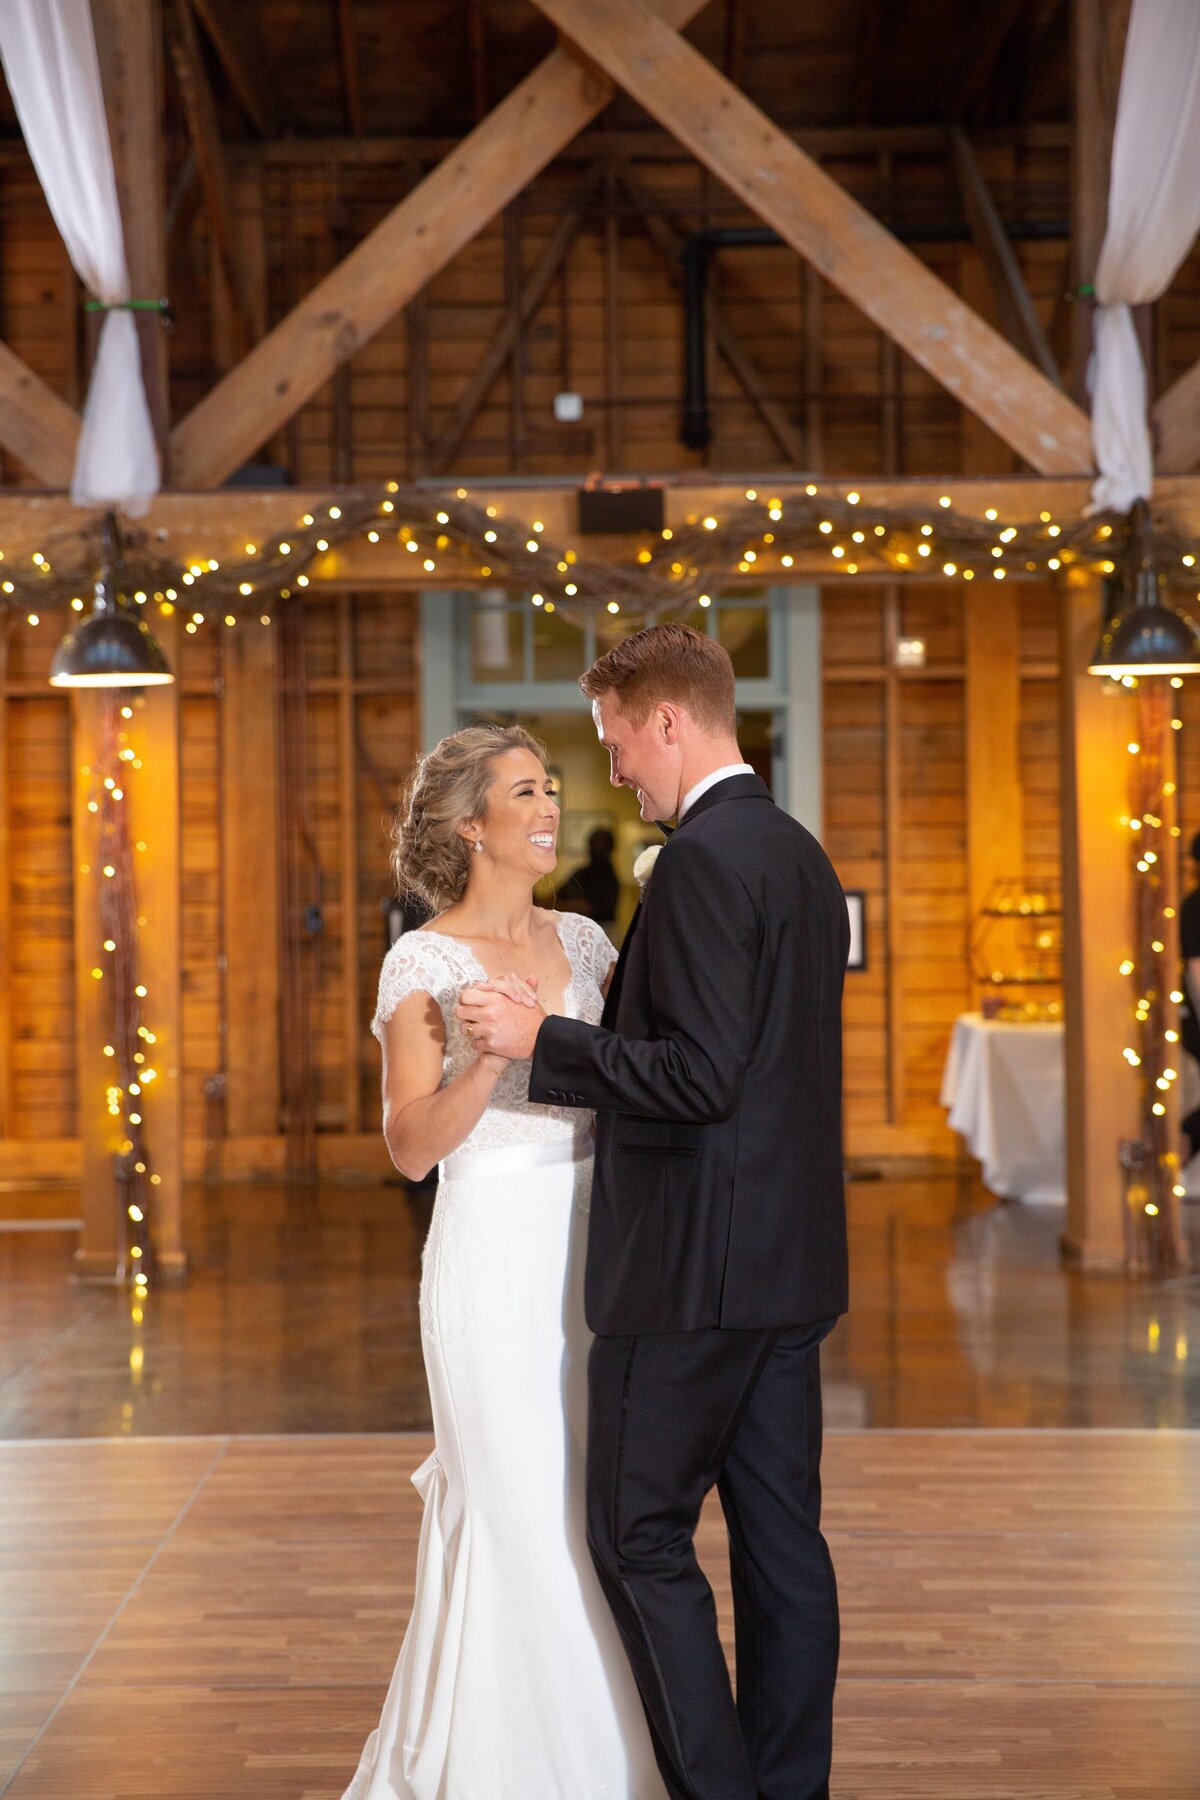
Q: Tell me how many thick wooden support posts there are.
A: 2